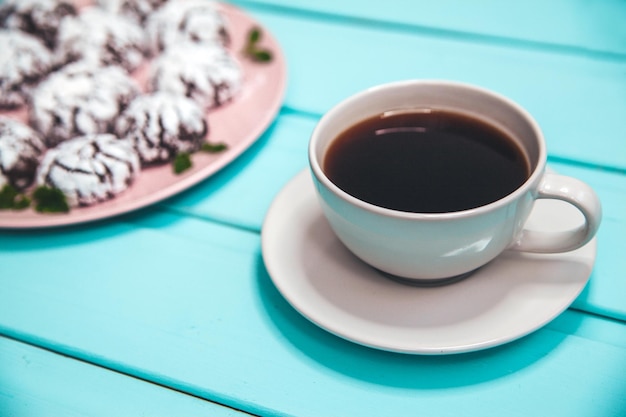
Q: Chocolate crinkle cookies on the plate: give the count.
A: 10